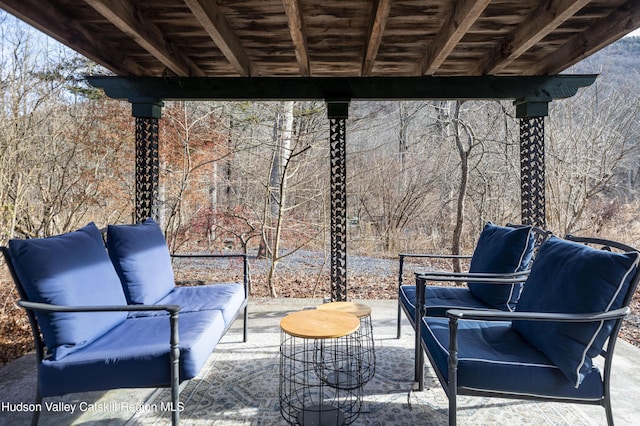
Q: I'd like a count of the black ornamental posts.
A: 3